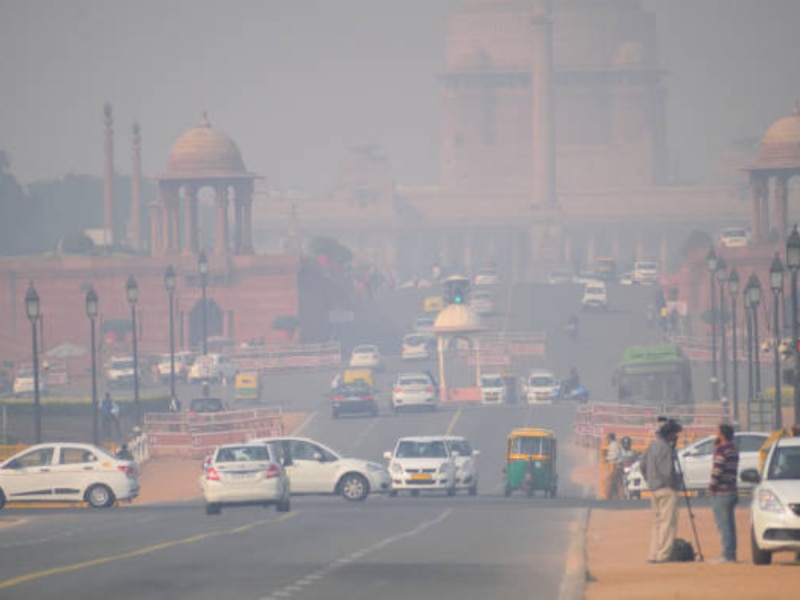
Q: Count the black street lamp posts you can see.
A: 12